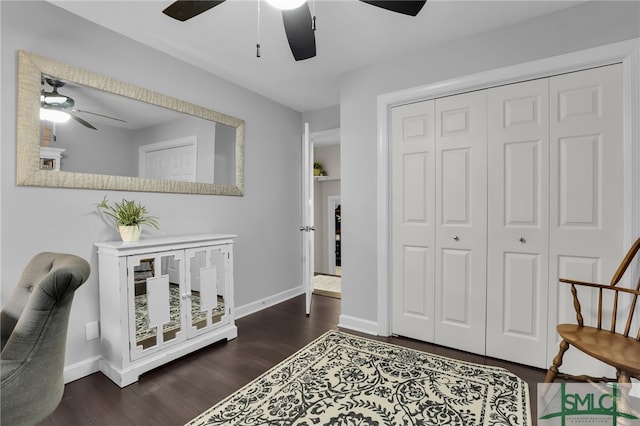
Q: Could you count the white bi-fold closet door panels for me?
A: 4